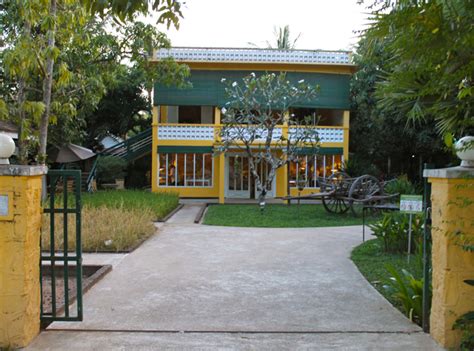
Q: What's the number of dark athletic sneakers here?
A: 0